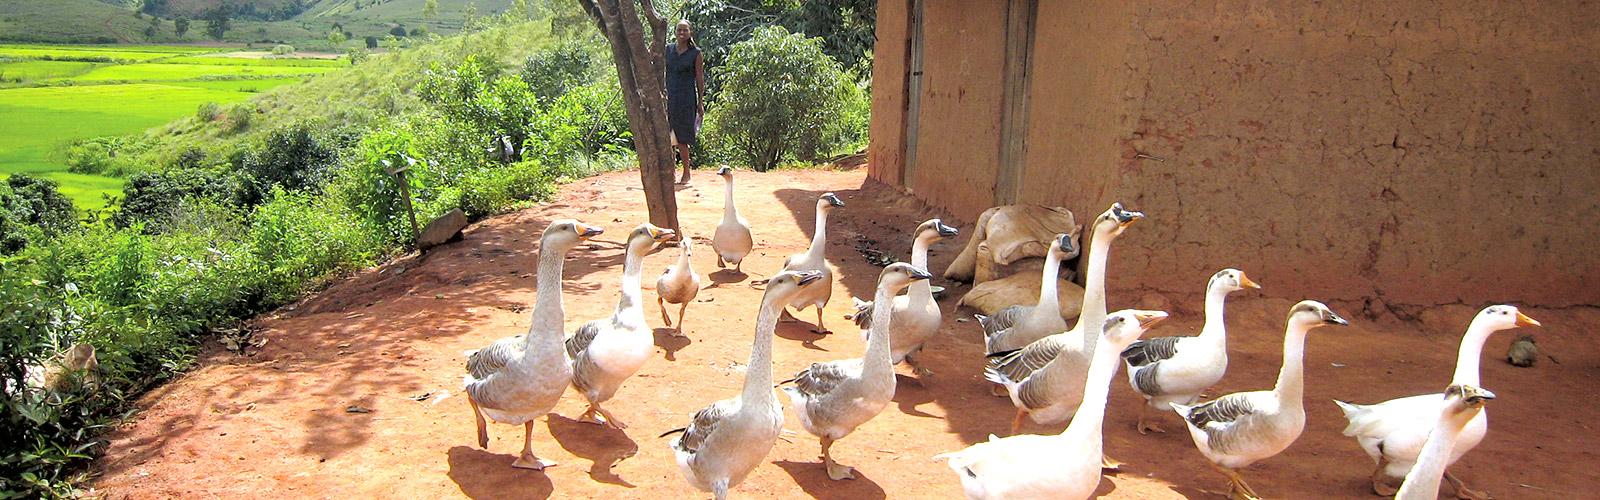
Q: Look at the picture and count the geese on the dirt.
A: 15